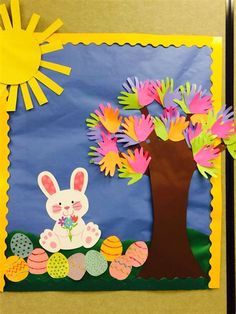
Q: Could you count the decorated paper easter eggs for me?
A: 9